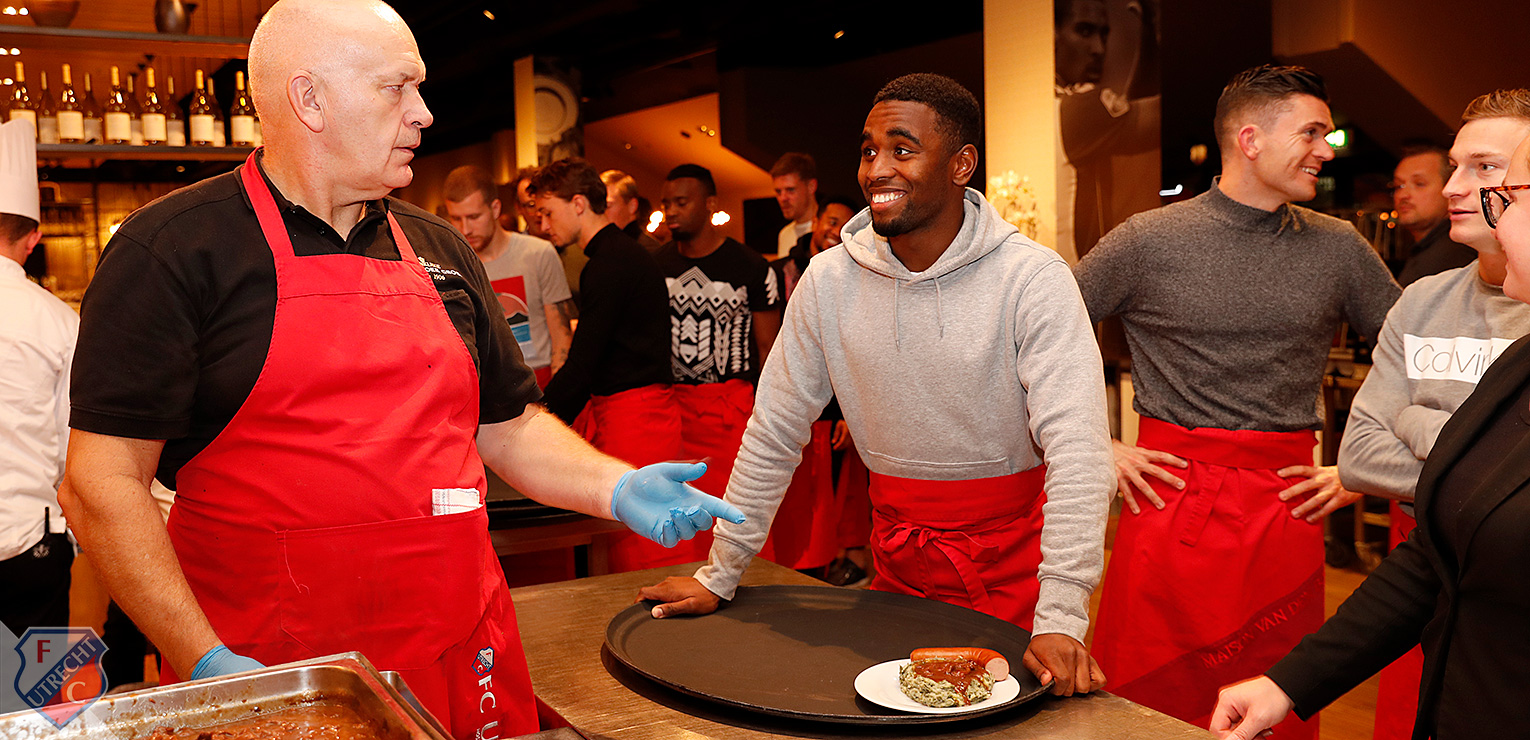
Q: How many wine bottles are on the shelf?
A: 12